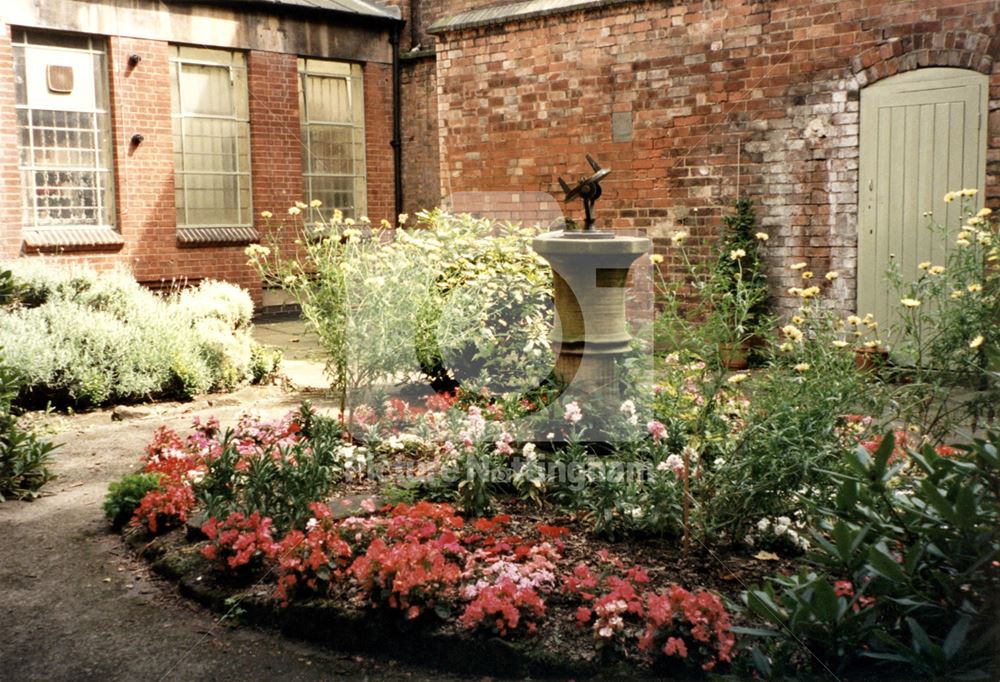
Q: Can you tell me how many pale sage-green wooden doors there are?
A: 1